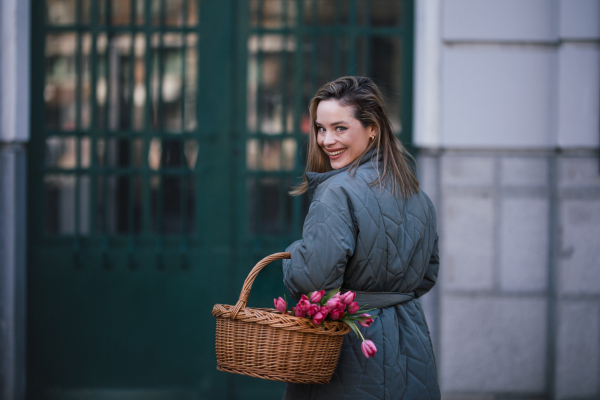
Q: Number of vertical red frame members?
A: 0